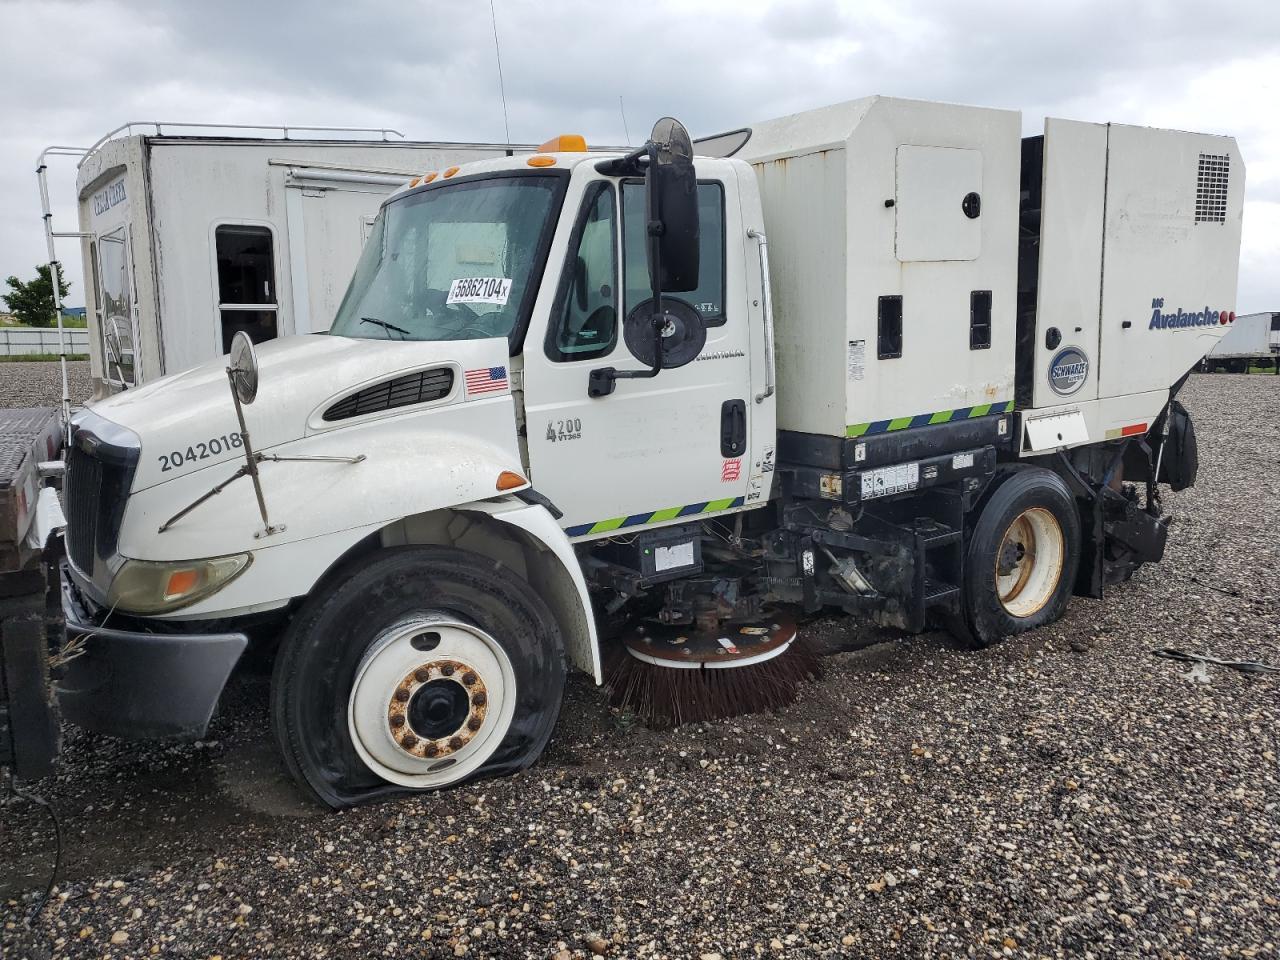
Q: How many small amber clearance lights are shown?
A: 4